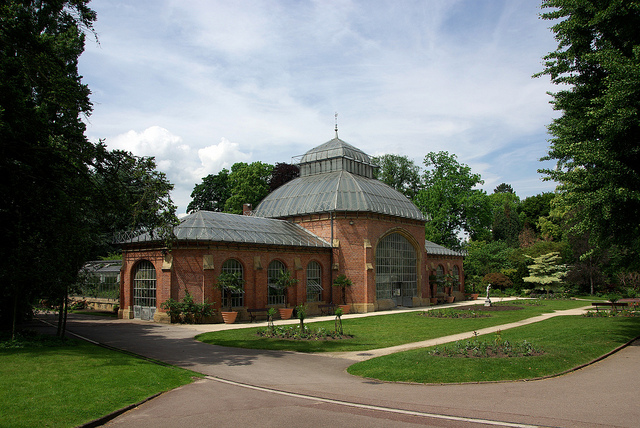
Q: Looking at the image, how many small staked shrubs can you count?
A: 3